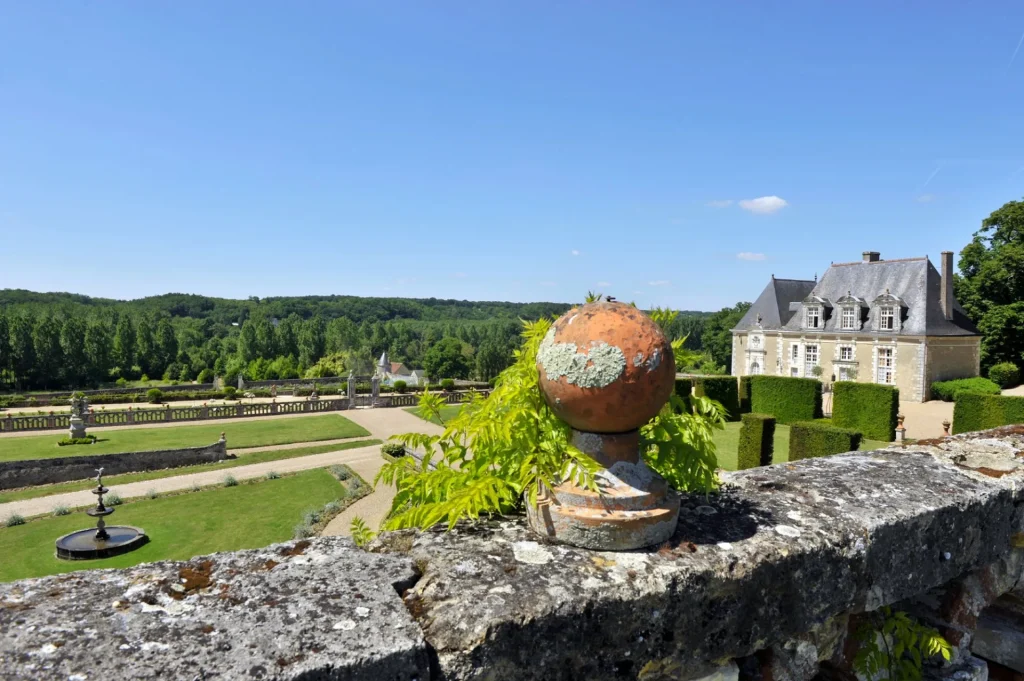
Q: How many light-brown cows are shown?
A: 0